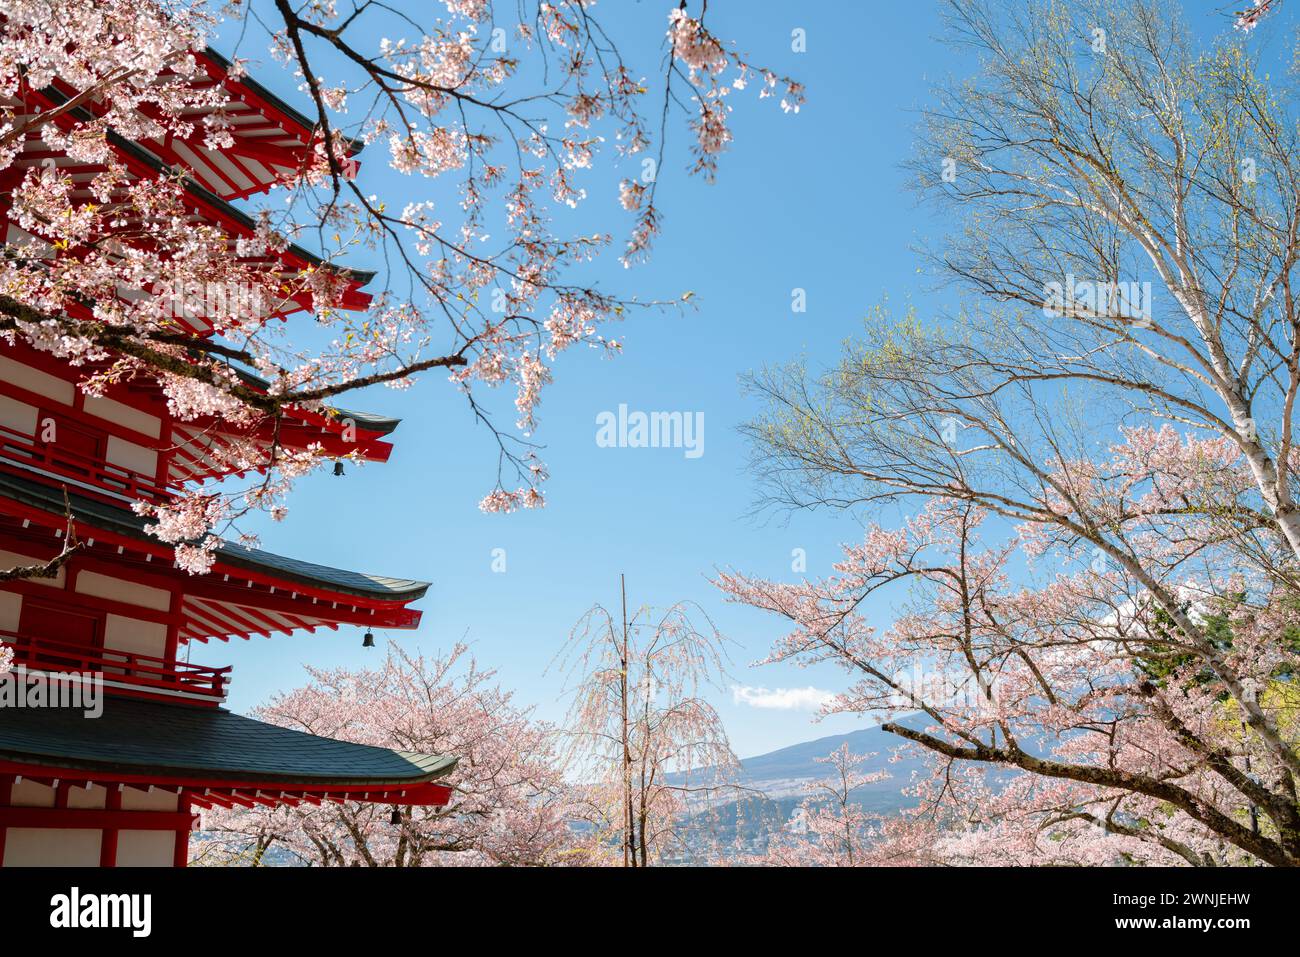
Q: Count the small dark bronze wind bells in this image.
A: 3